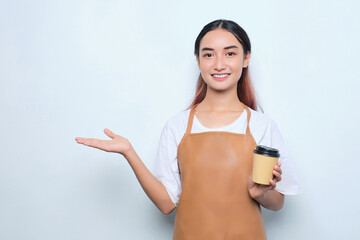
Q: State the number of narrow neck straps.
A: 2